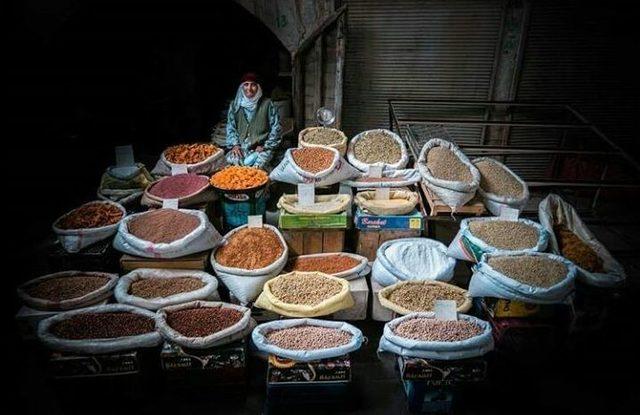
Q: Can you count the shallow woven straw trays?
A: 0